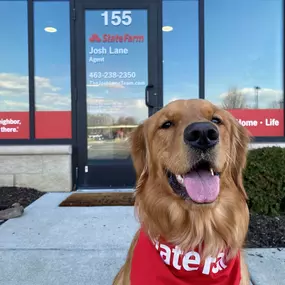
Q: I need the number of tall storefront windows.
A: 4